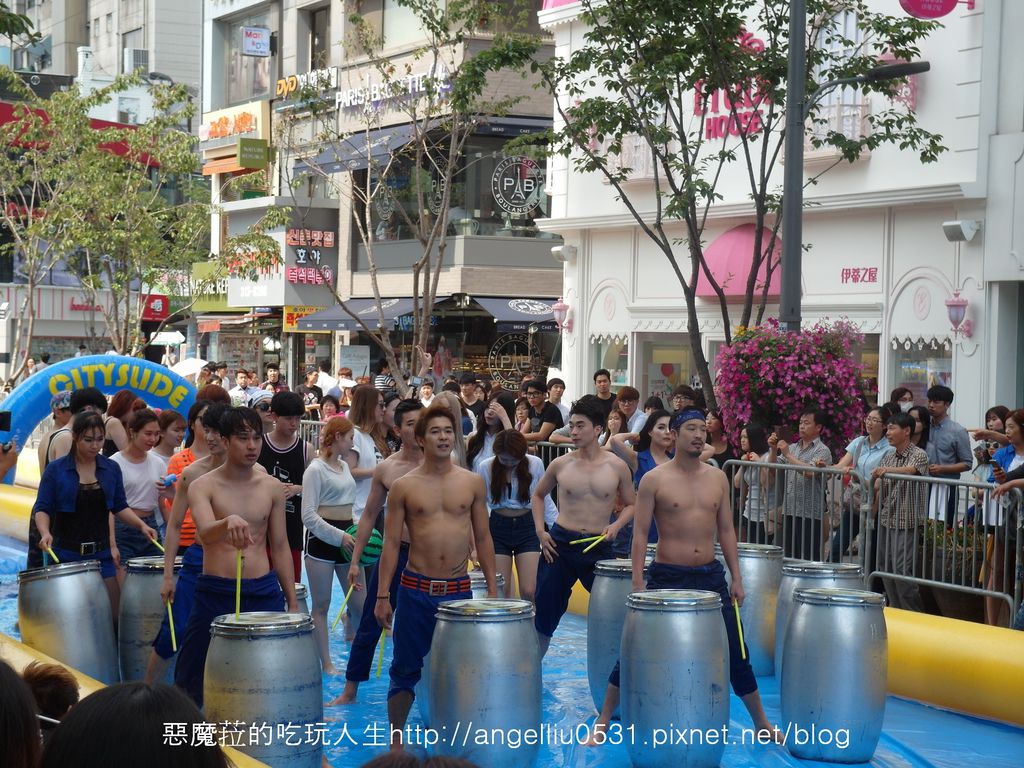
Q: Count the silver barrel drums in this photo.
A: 12